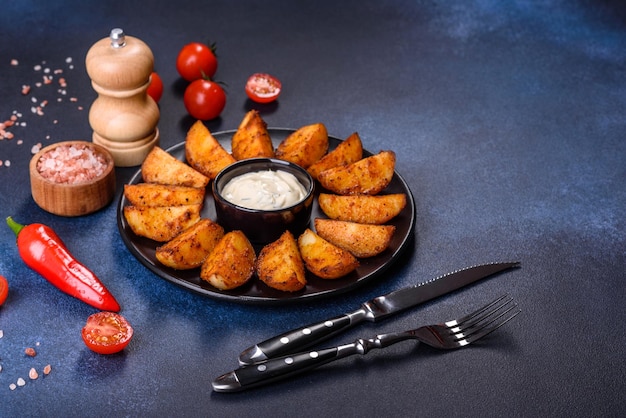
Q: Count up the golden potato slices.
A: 14